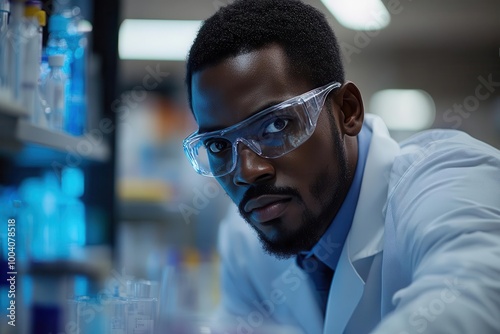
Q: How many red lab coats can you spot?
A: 0